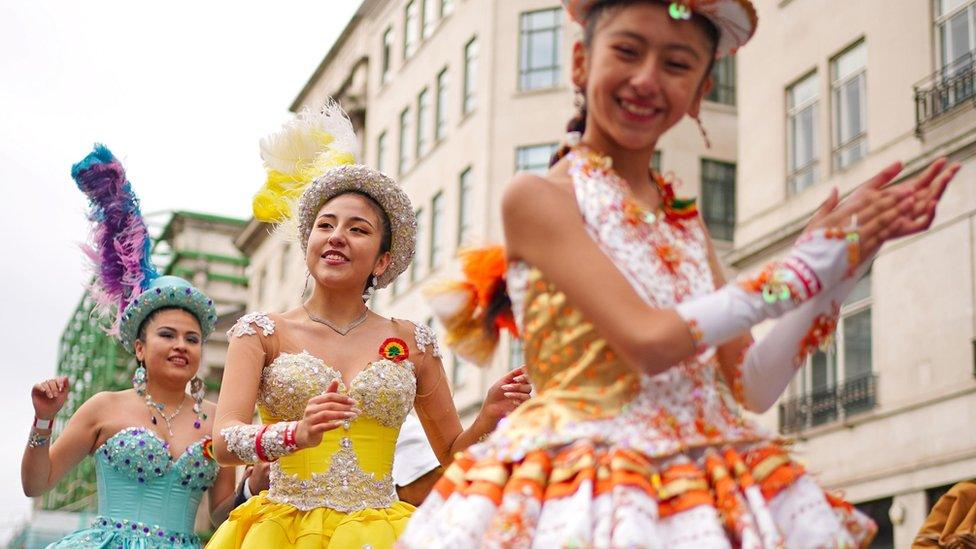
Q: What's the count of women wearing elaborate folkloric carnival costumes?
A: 3